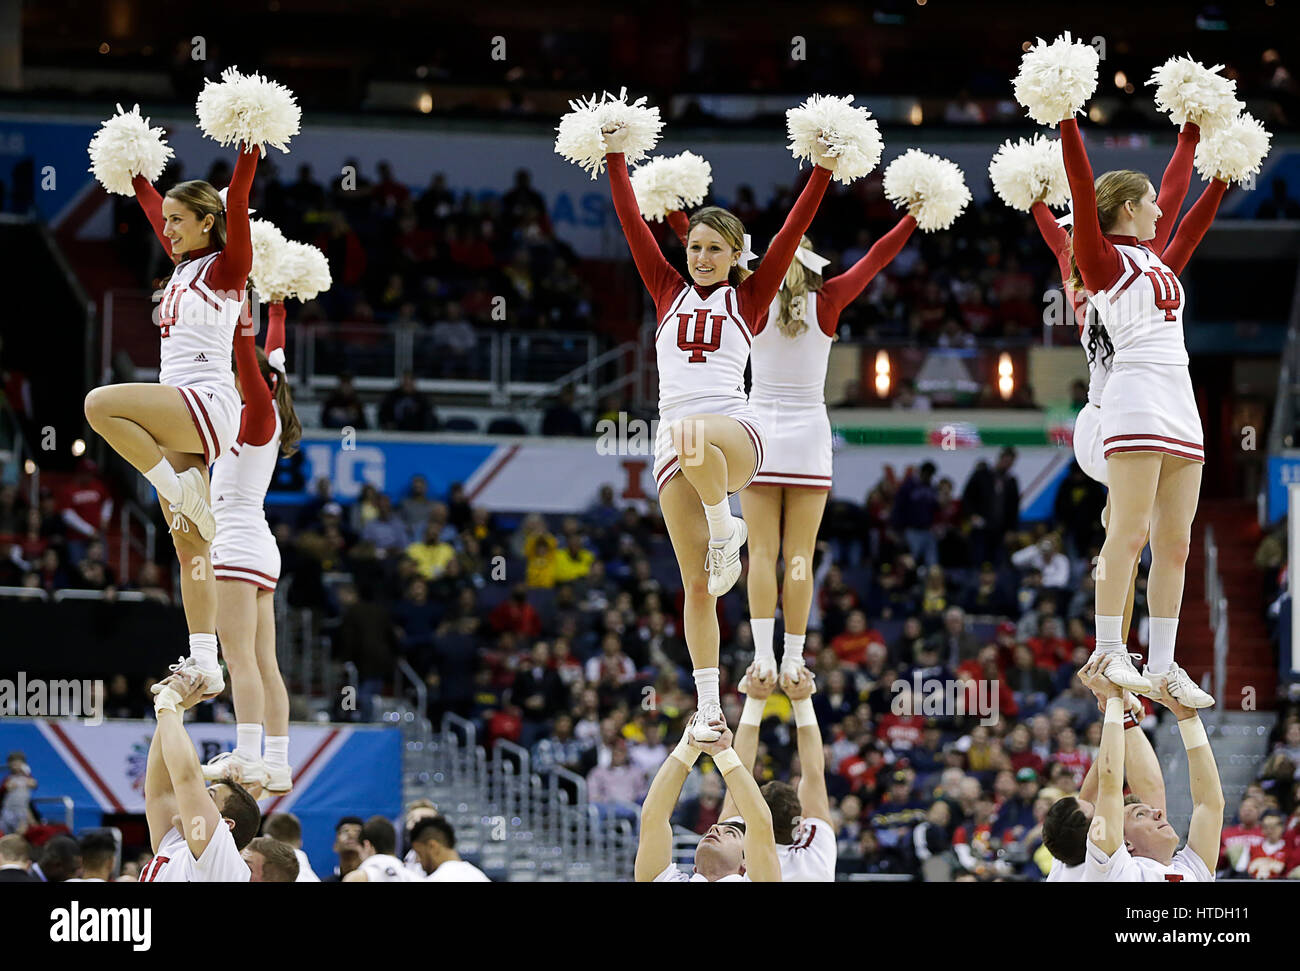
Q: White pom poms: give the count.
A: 12